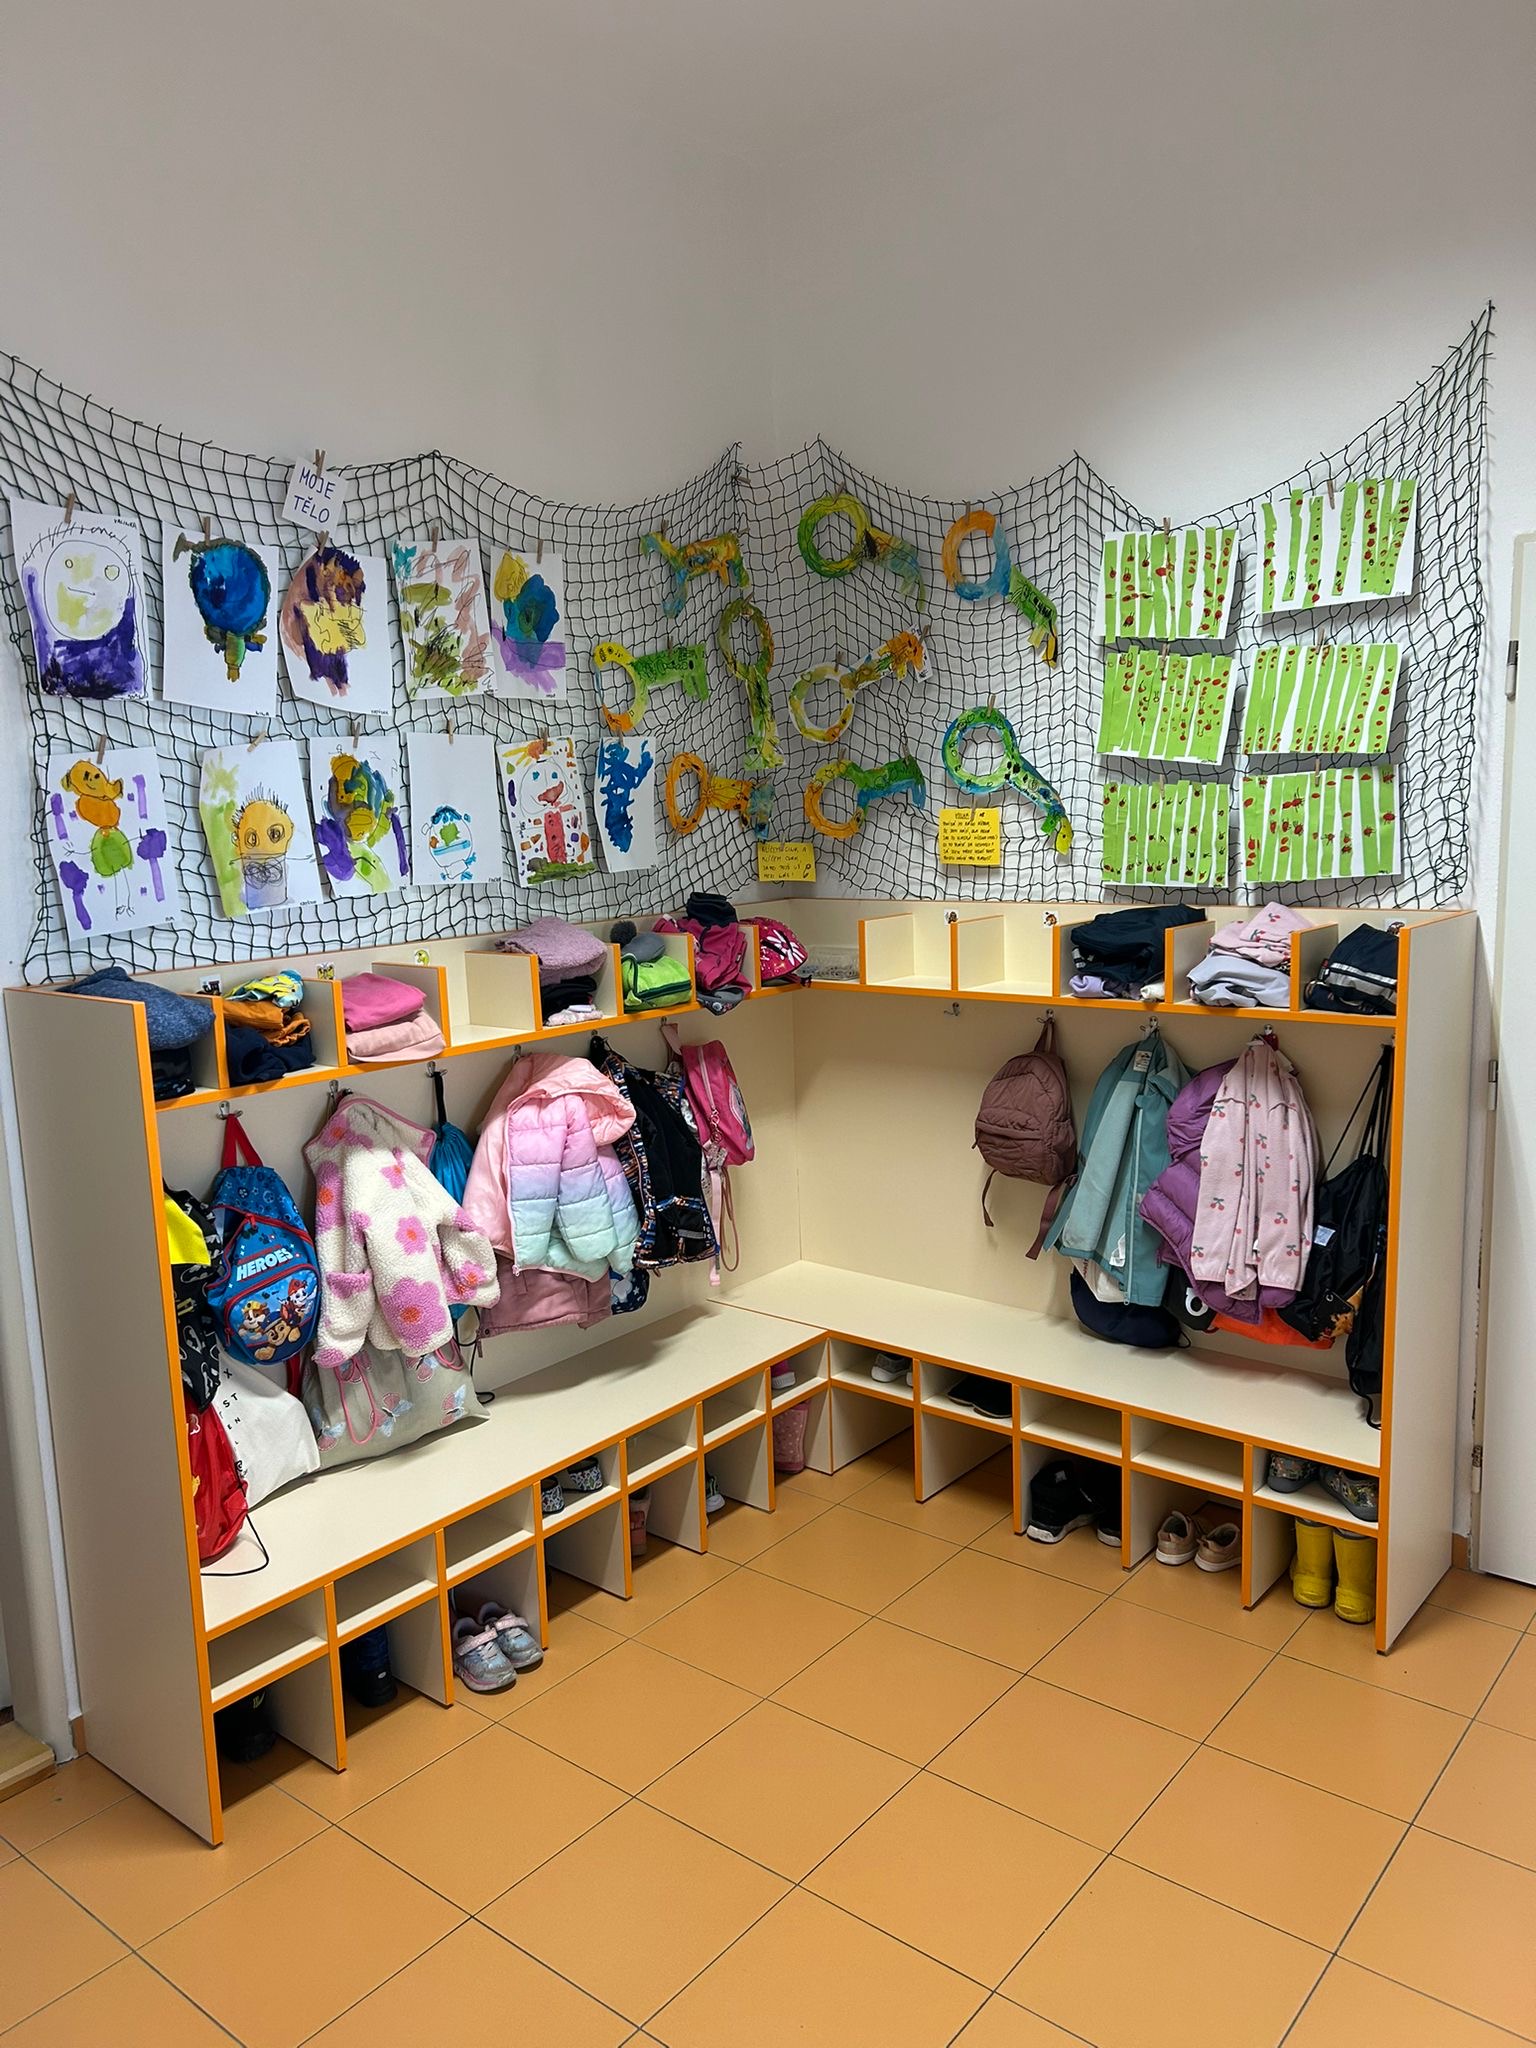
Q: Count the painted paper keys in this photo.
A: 9